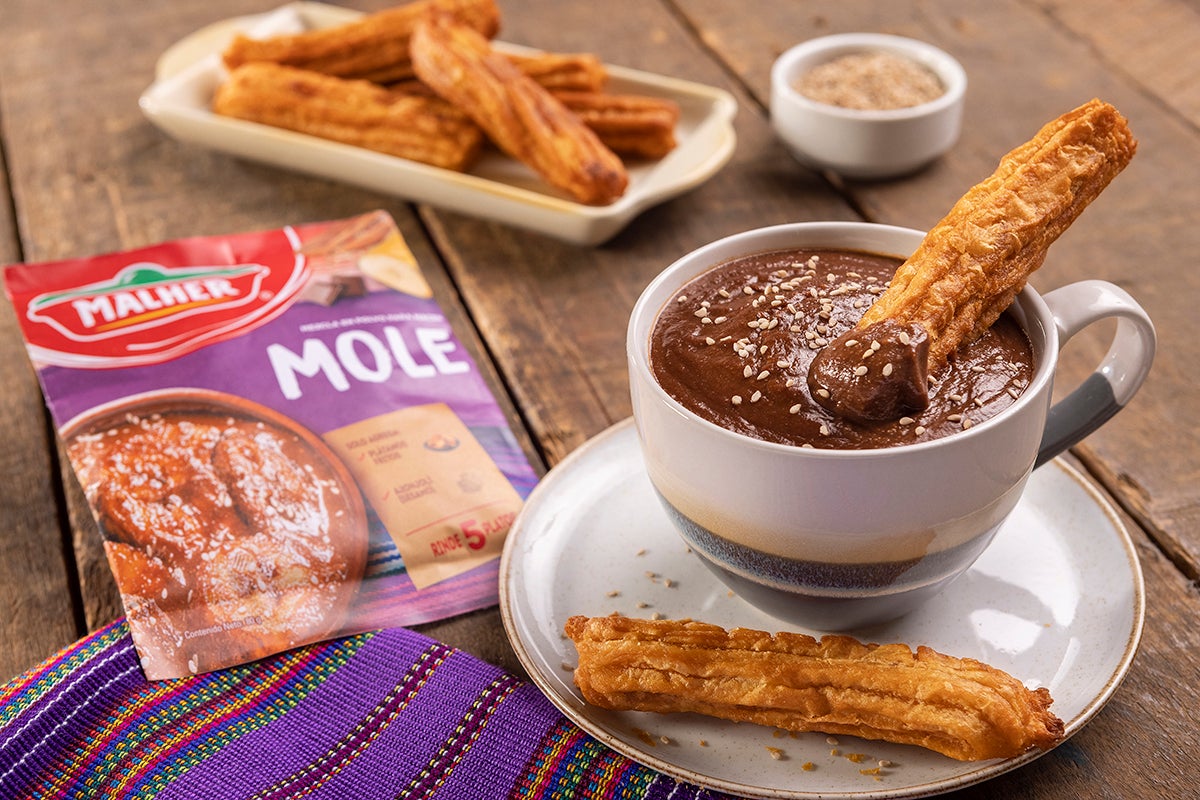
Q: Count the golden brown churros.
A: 7